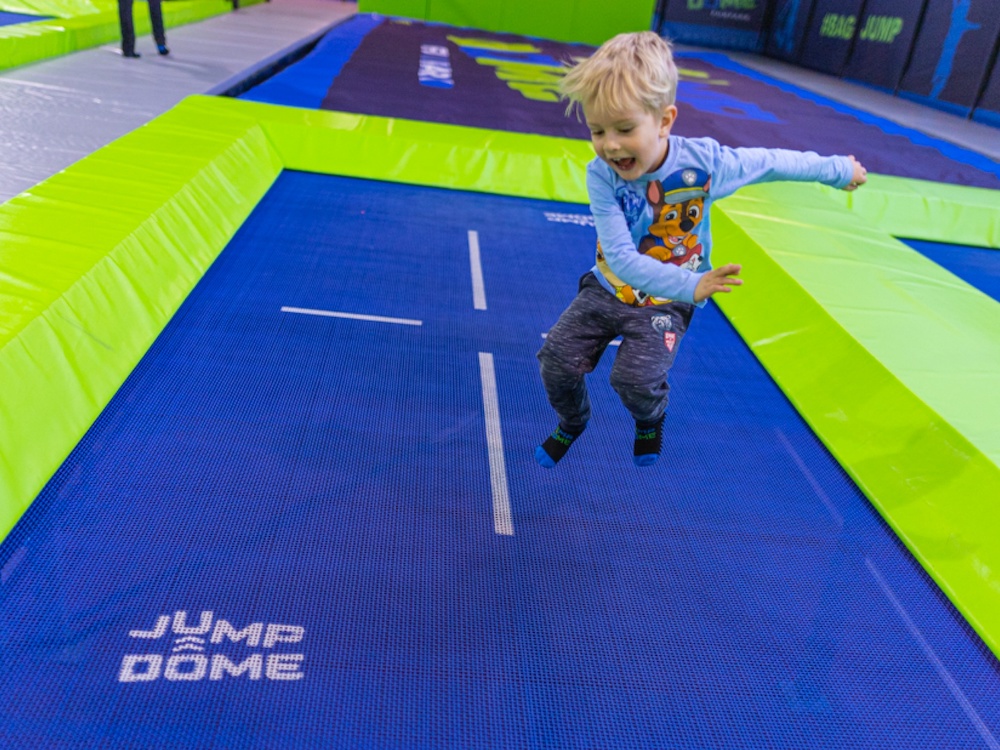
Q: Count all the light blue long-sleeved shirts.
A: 1